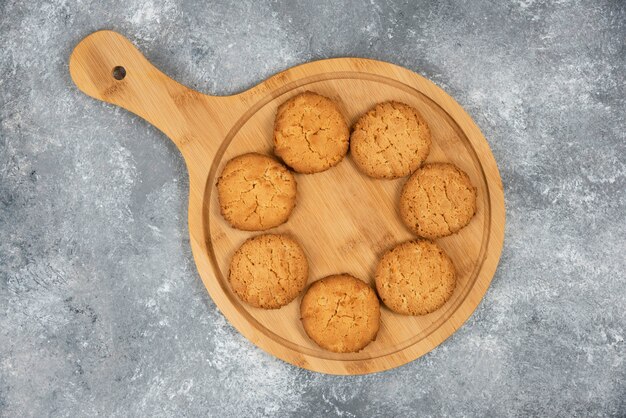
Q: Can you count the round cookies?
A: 7